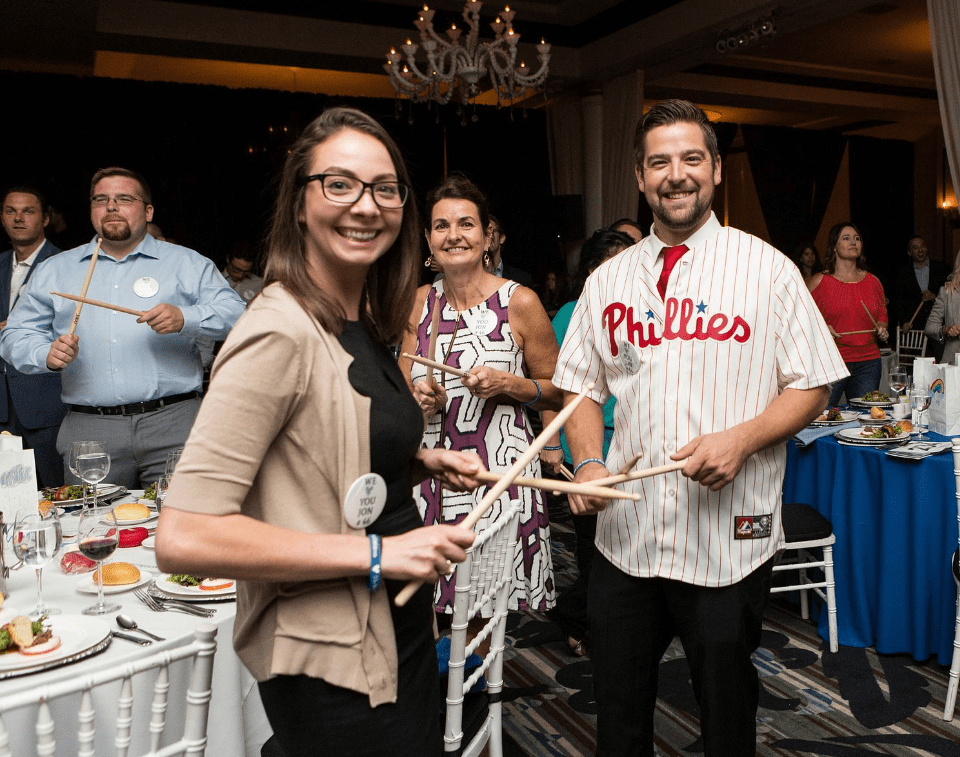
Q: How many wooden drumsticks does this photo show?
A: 13